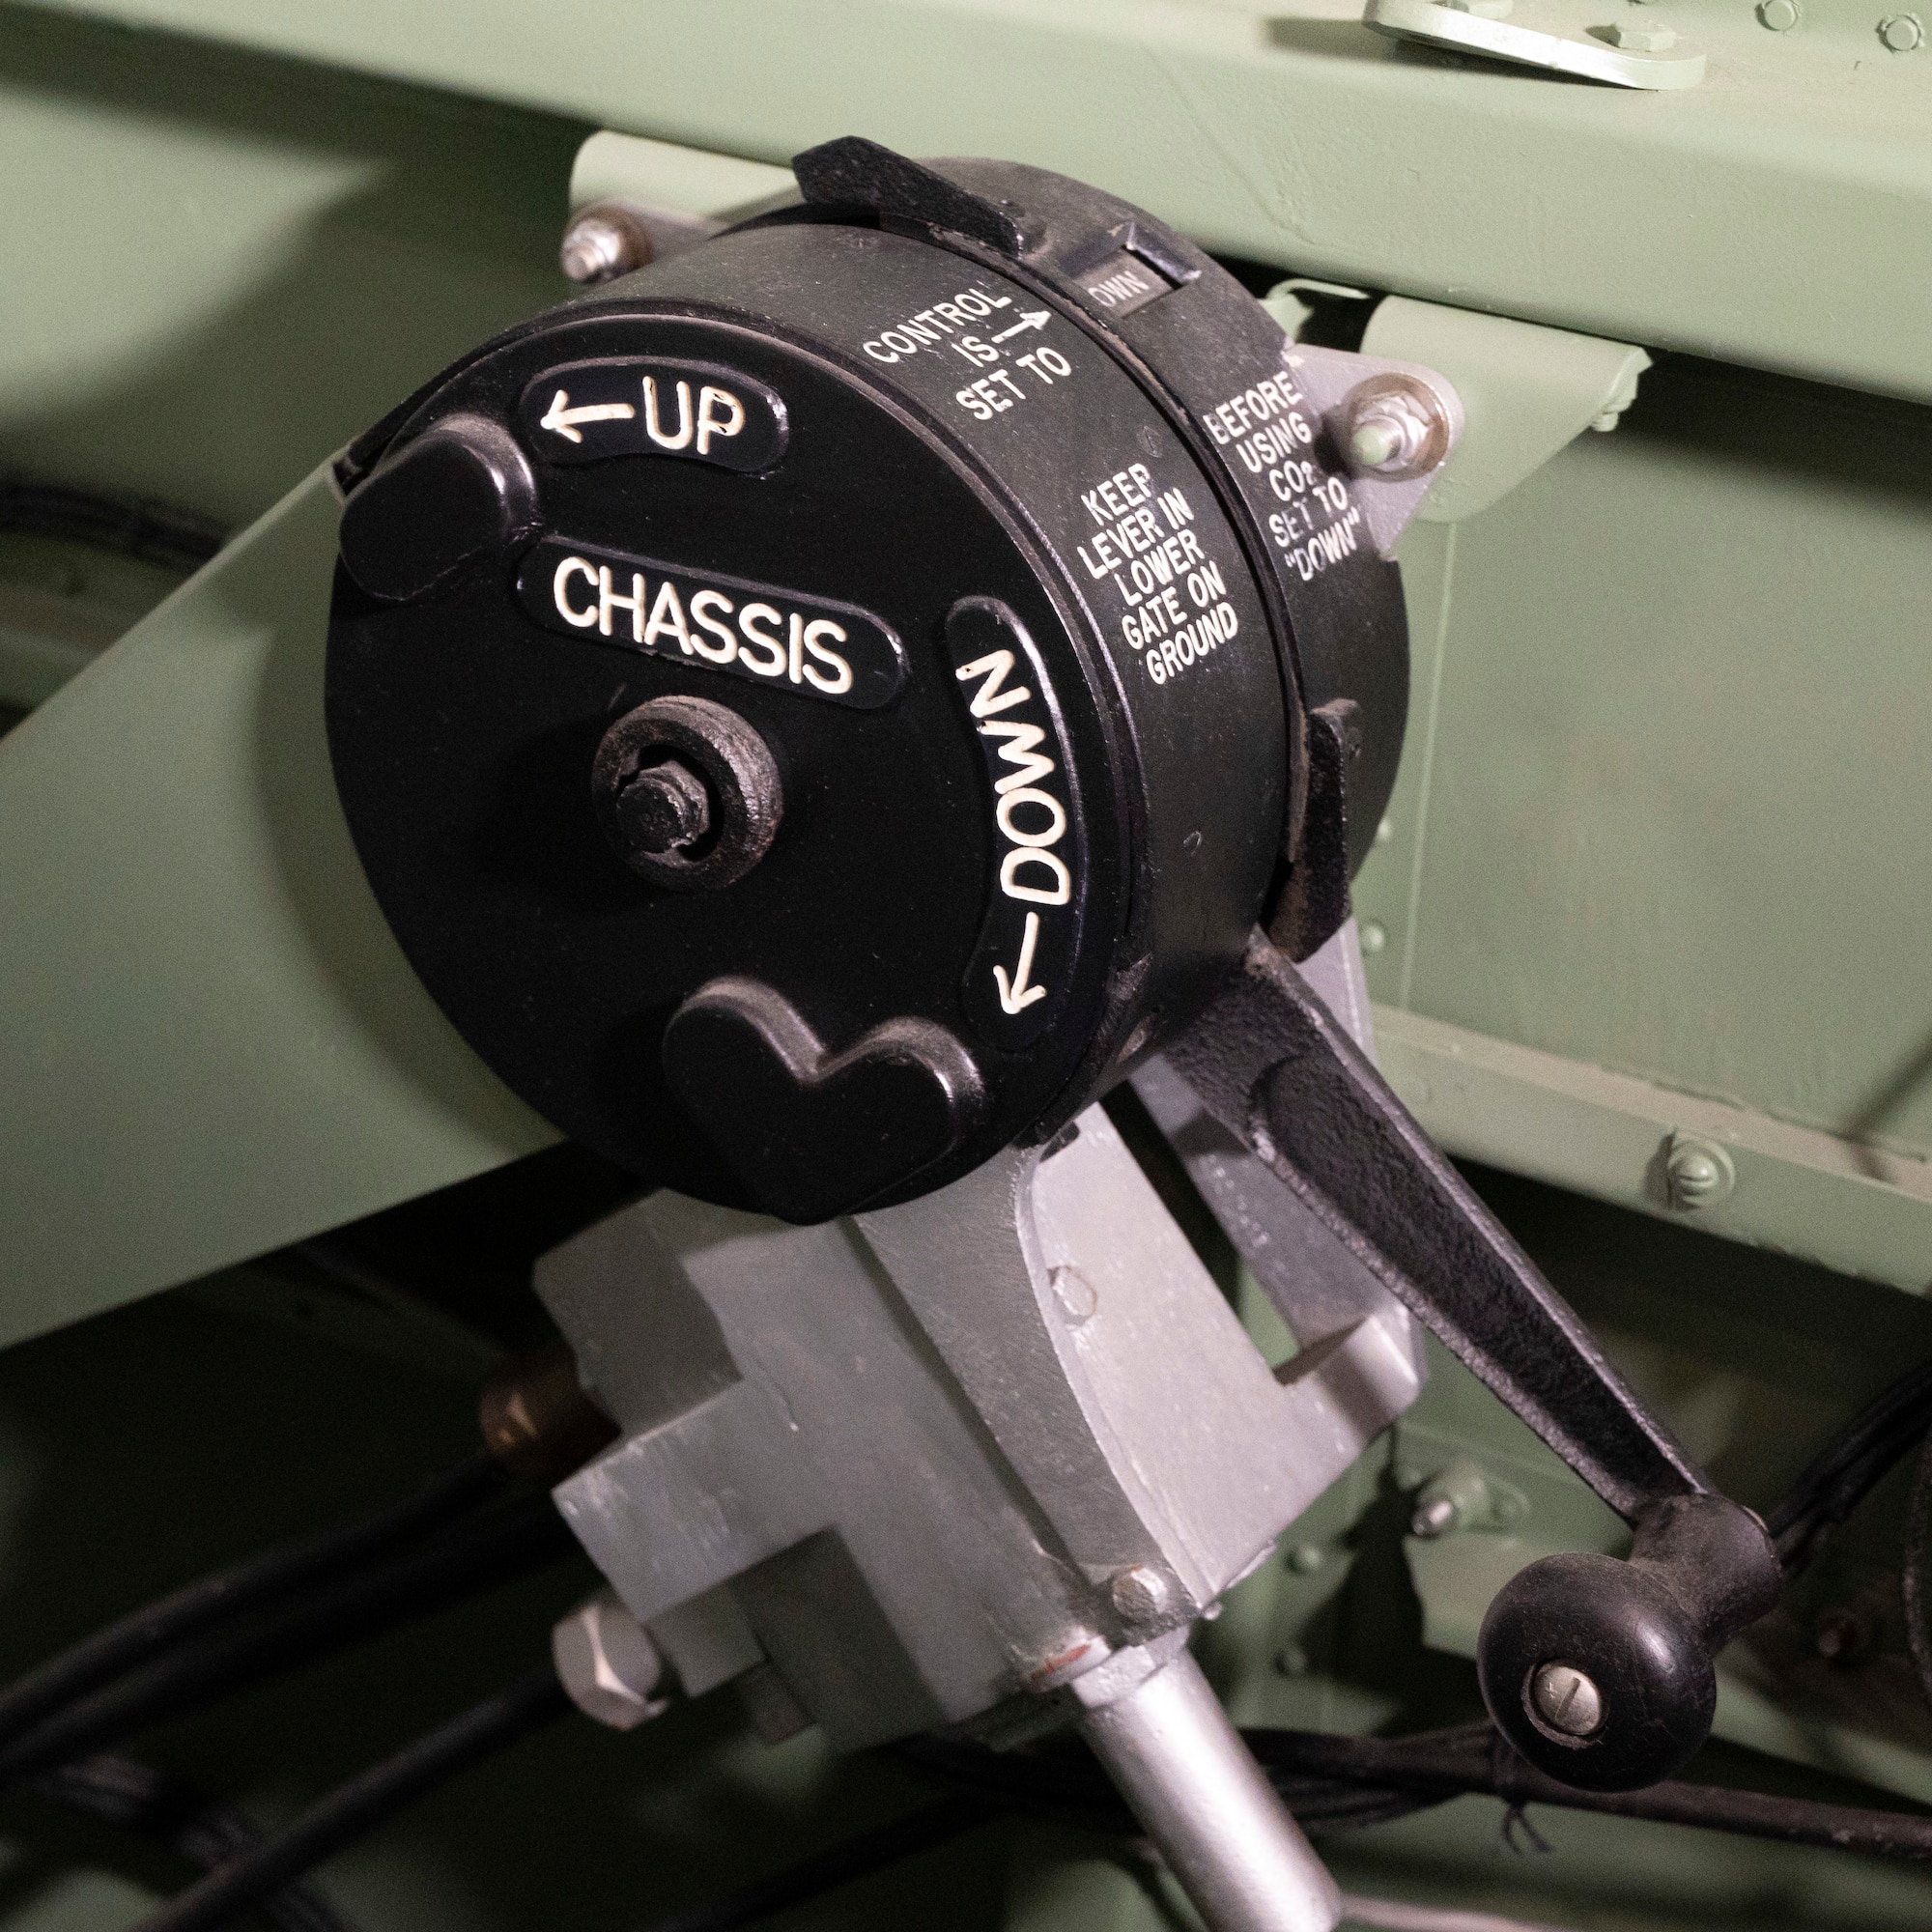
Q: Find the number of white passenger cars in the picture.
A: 0